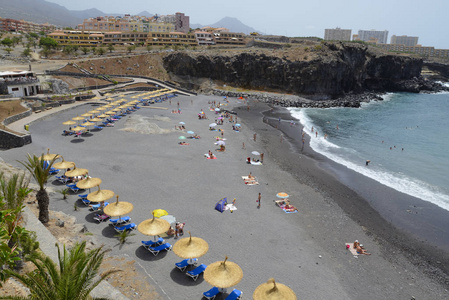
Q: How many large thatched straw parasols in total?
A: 10